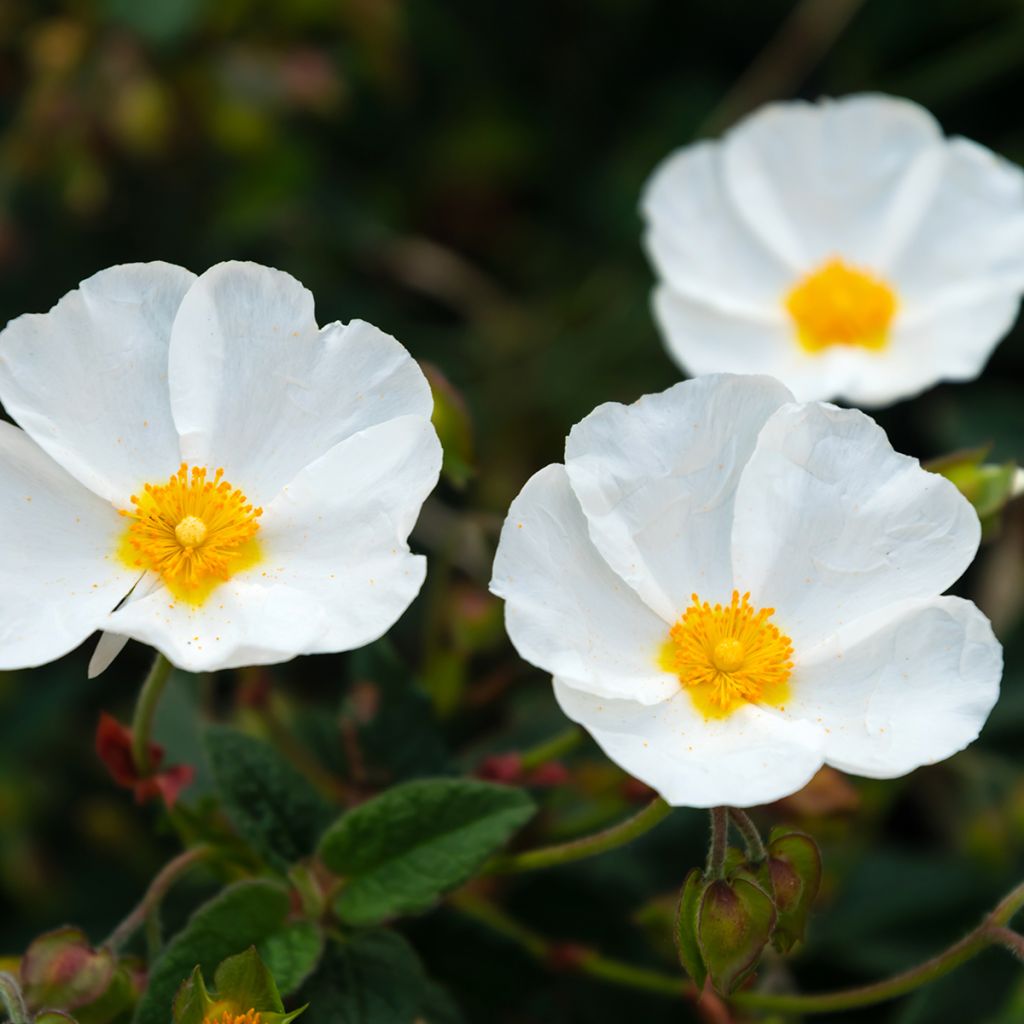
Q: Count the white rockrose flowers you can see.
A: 3